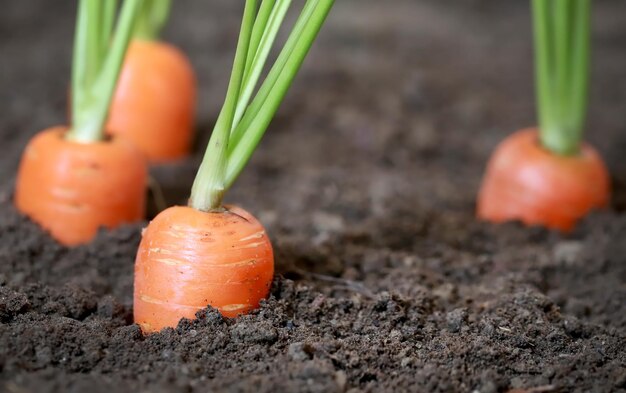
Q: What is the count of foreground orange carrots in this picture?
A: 1